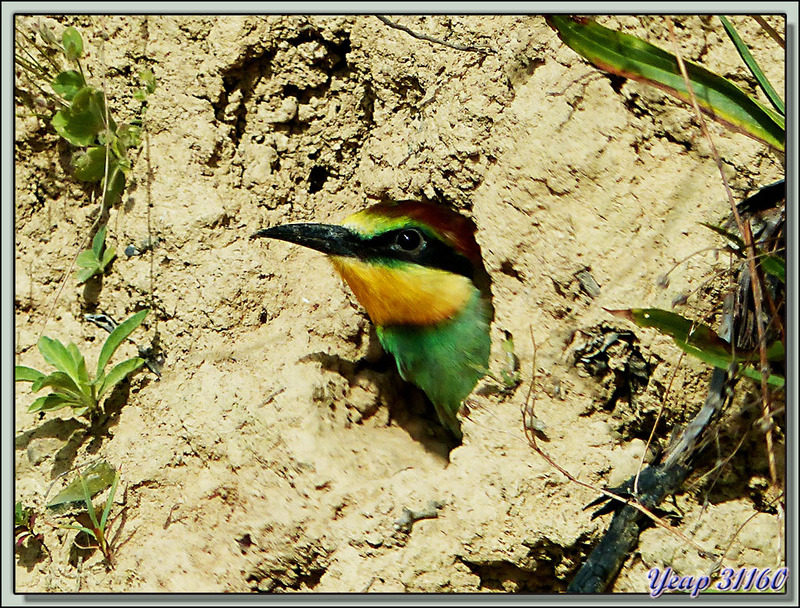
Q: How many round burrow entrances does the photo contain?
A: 1